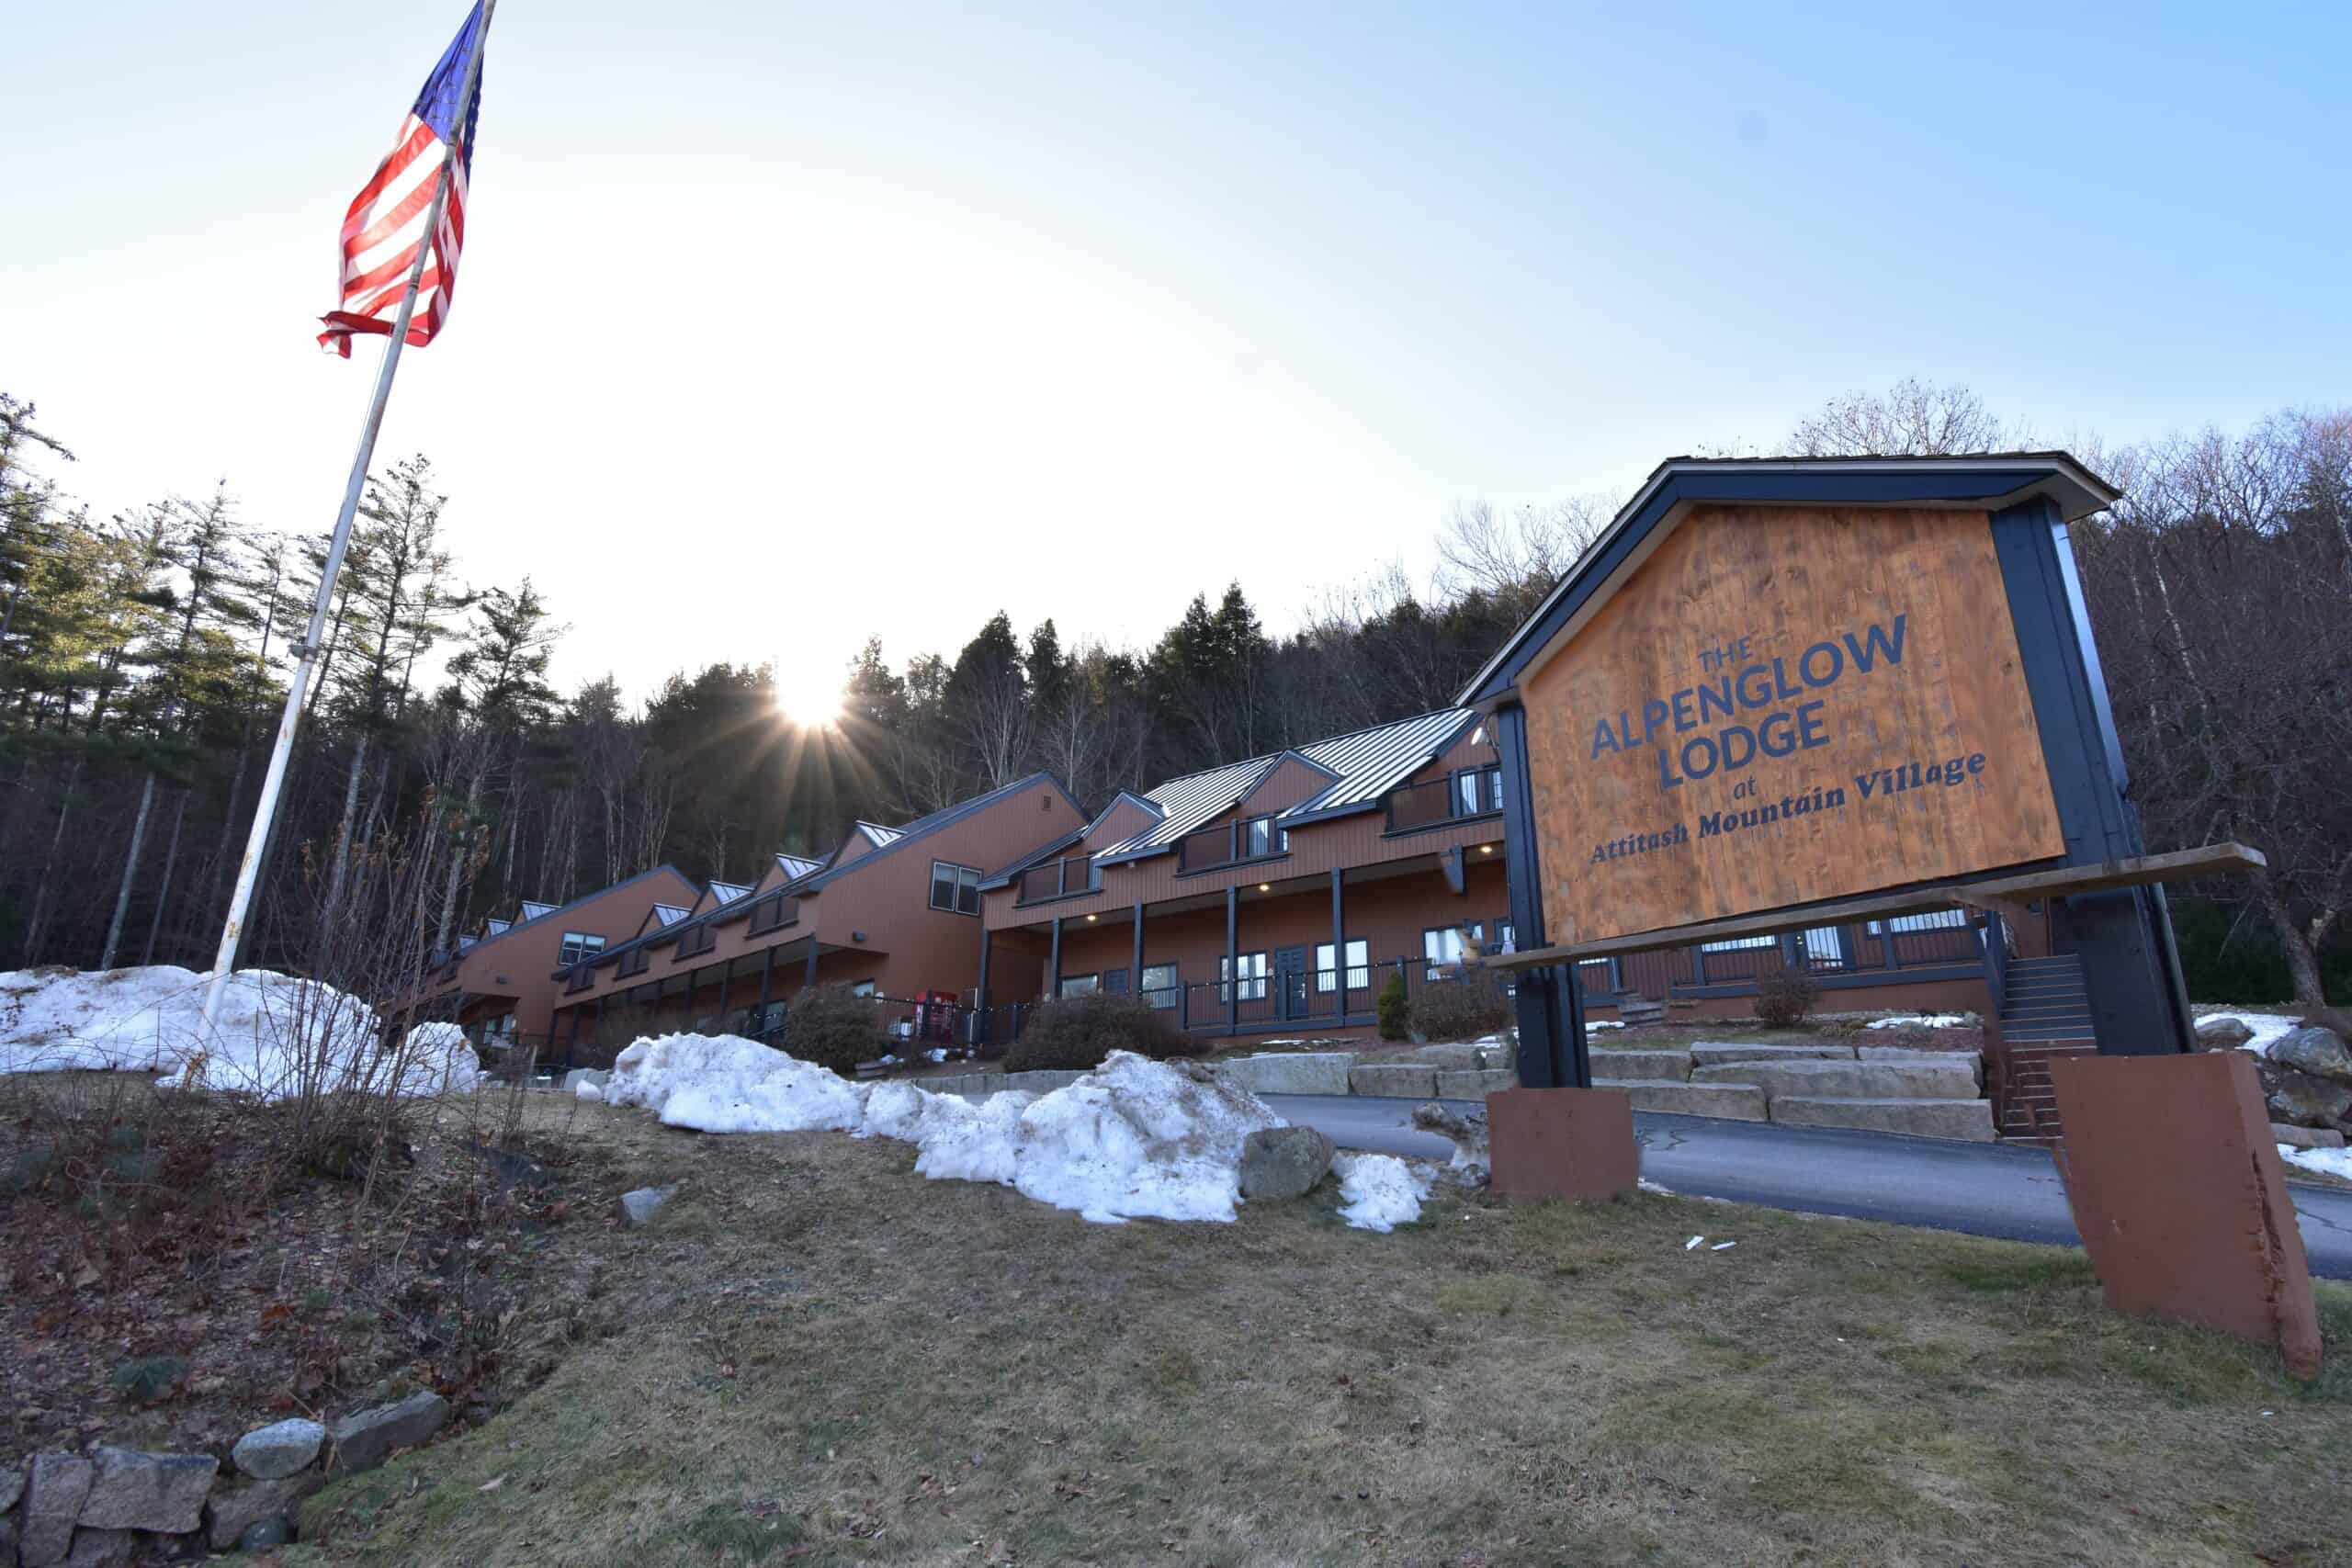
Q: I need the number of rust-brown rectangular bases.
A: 2